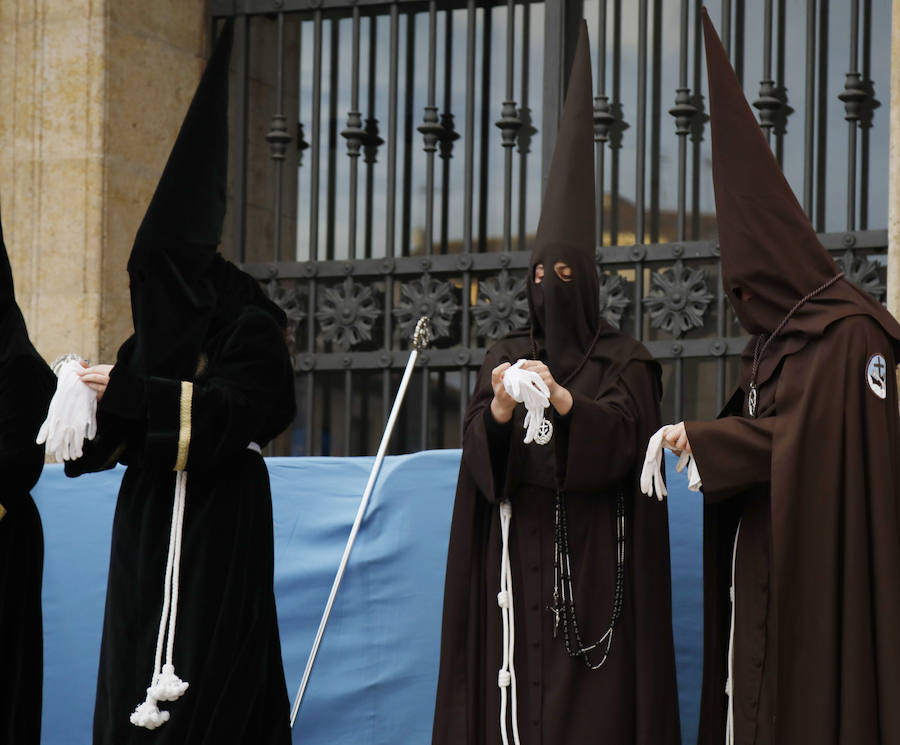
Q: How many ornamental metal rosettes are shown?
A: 7